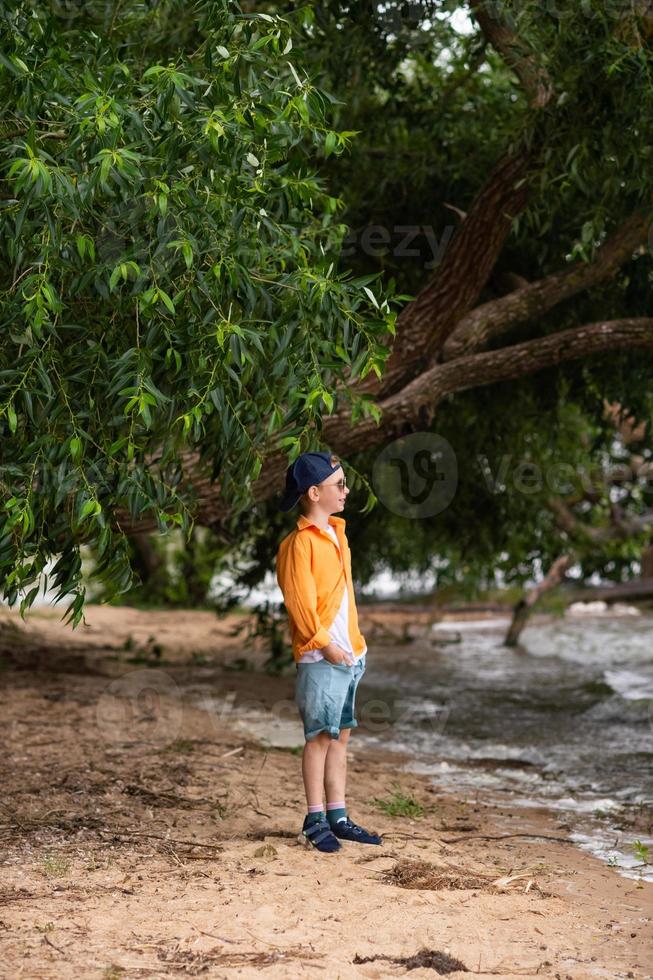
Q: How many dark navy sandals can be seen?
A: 2